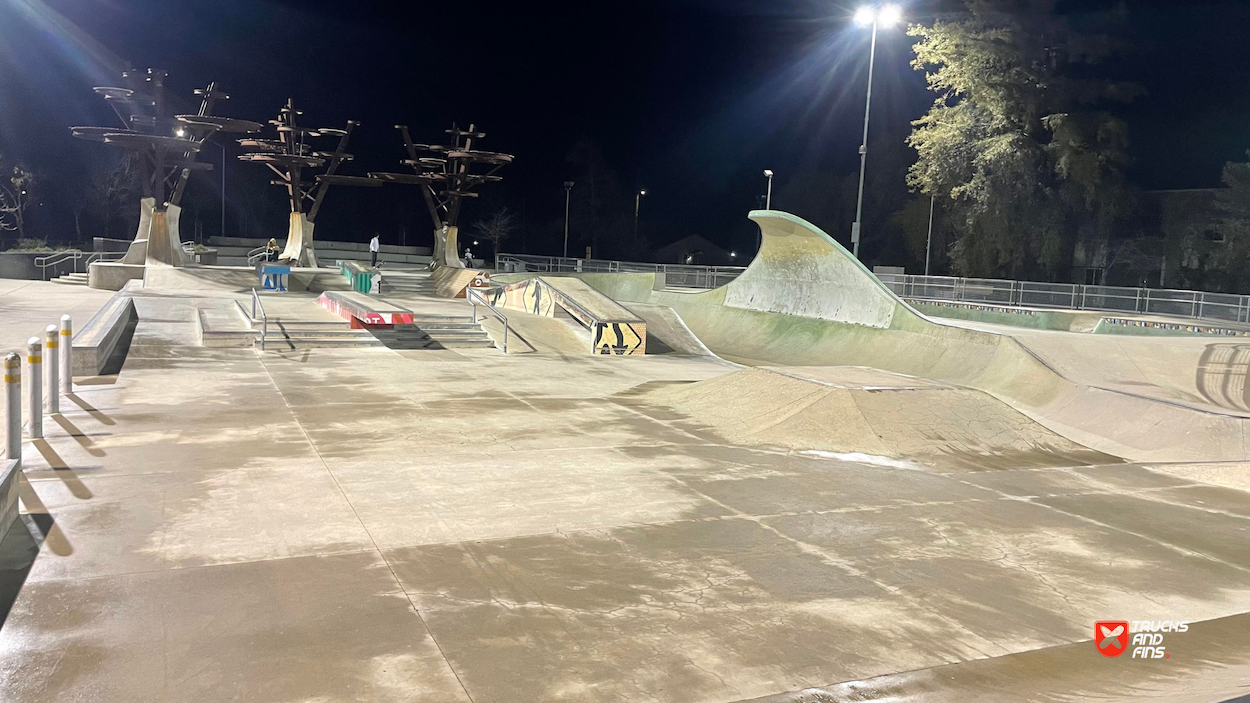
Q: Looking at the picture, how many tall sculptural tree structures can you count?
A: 3